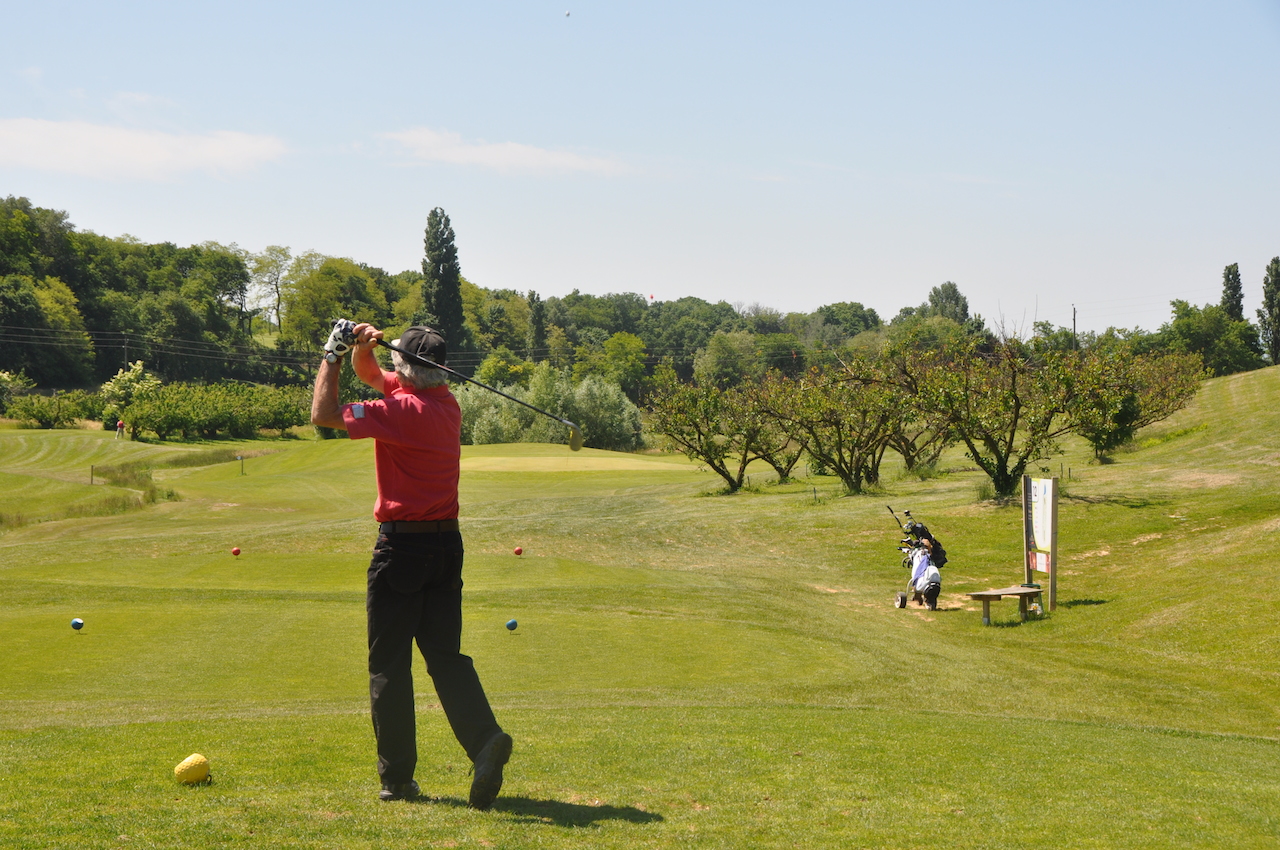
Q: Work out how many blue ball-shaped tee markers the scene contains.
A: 2